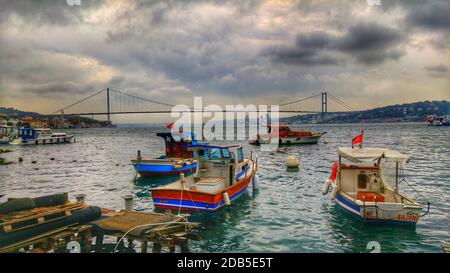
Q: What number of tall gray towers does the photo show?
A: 2